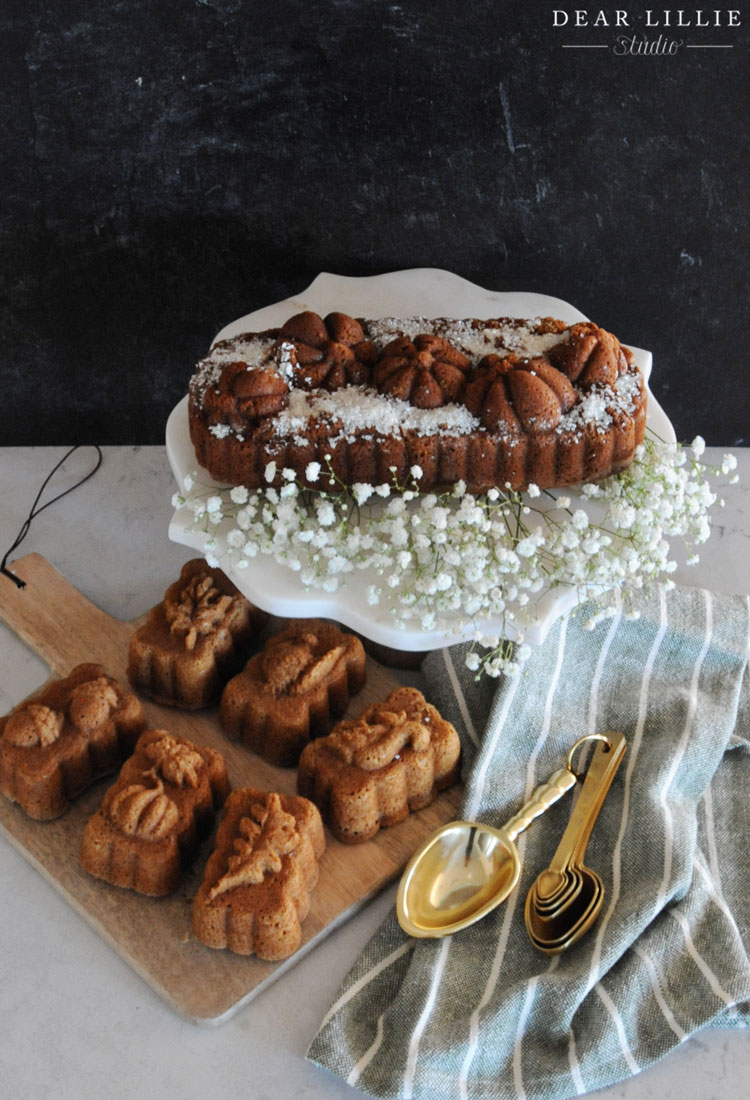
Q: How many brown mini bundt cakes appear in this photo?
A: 6